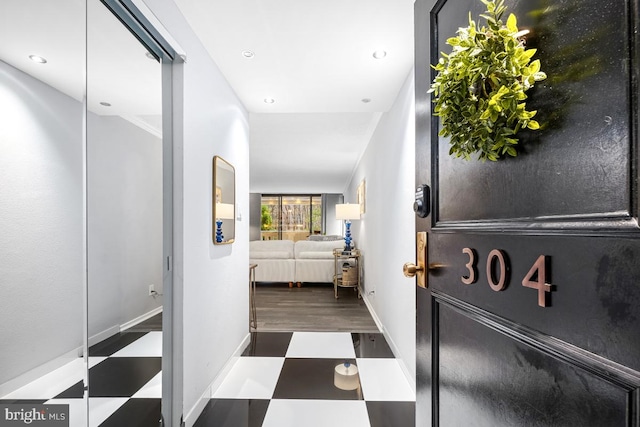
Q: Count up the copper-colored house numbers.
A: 3